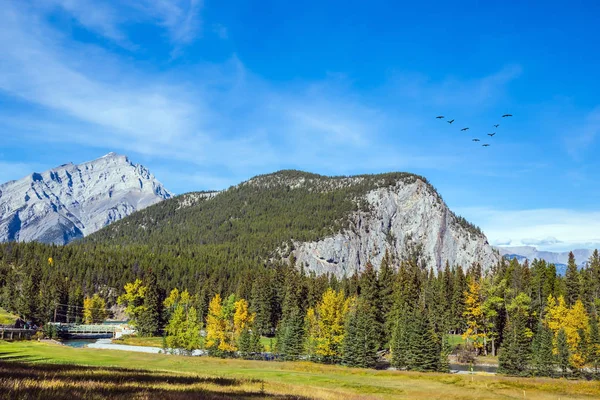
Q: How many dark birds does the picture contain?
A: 8